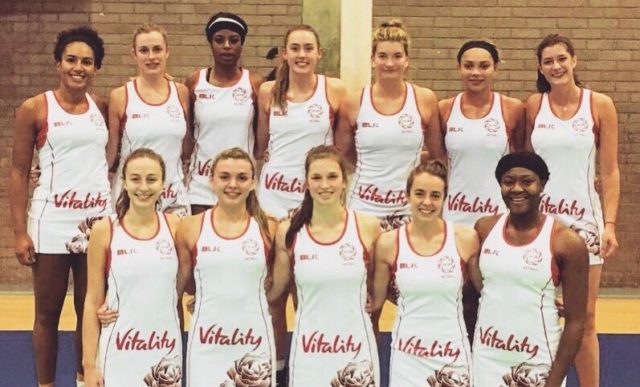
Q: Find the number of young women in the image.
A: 12